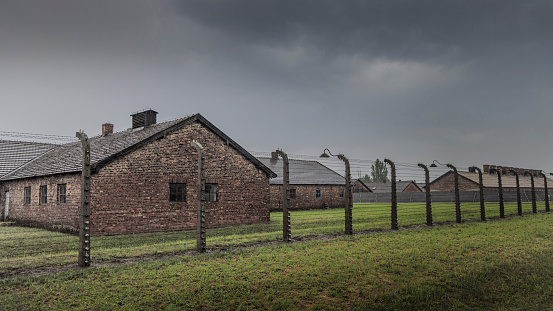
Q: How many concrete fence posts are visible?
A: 12